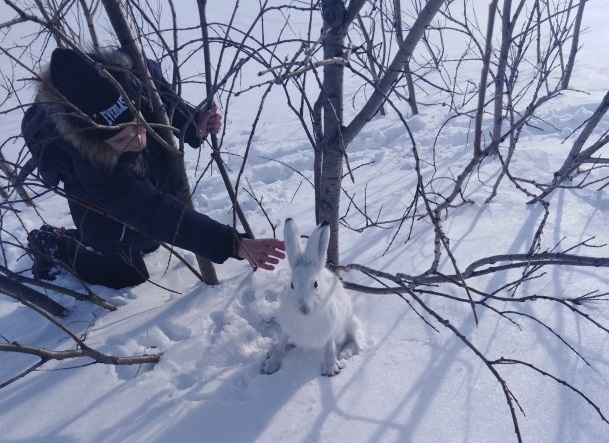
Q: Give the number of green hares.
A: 0